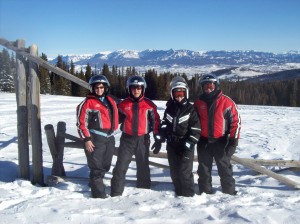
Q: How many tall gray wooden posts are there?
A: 2